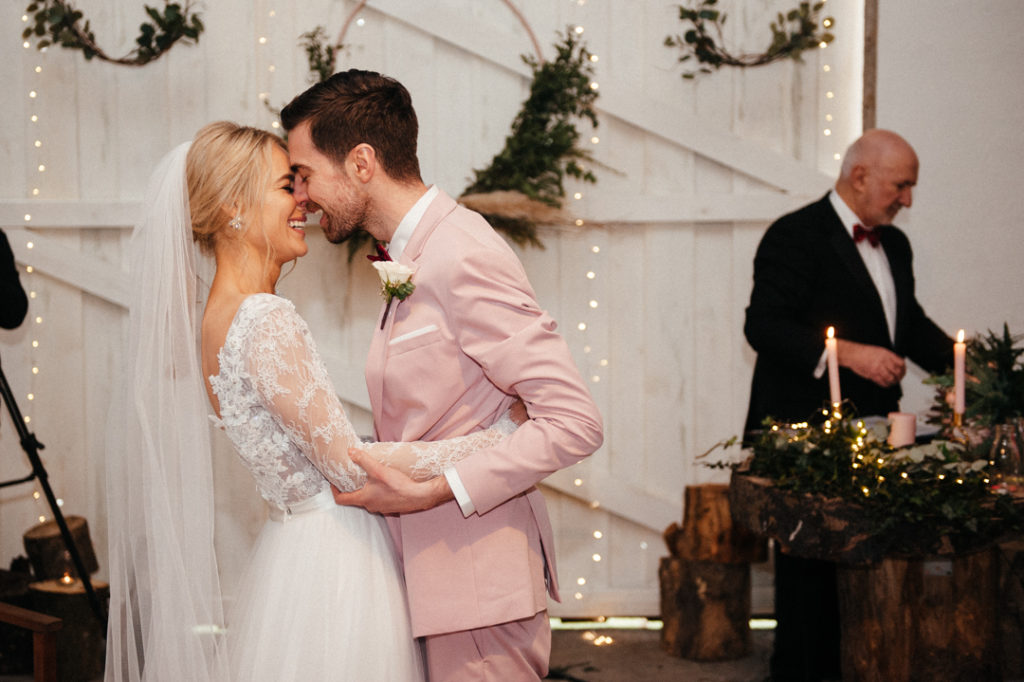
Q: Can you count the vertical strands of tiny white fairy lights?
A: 4